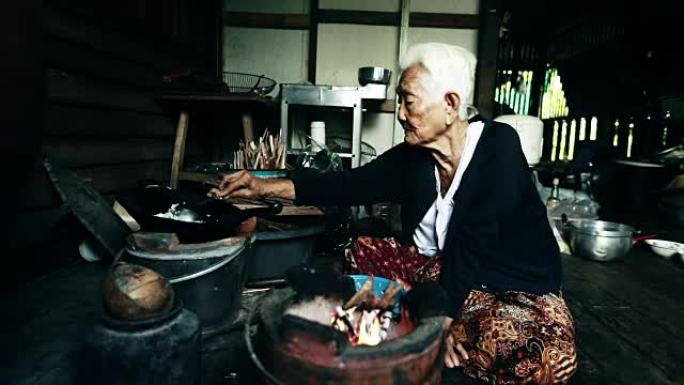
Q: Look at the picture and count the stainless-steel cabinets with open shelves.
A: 1